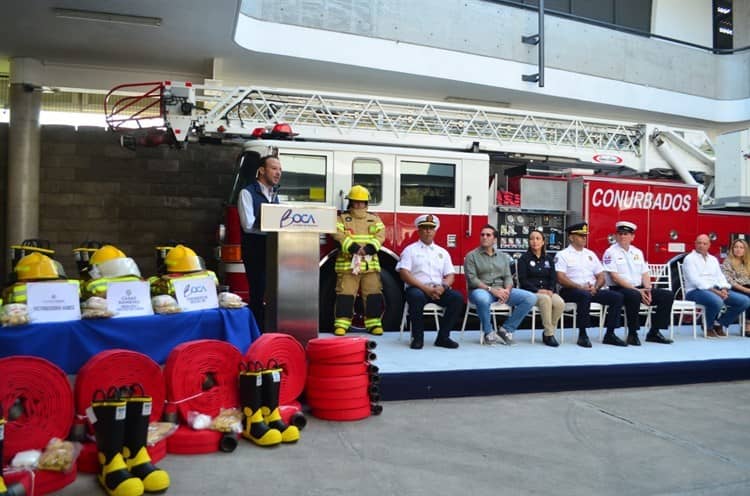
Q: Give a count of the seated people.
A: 7